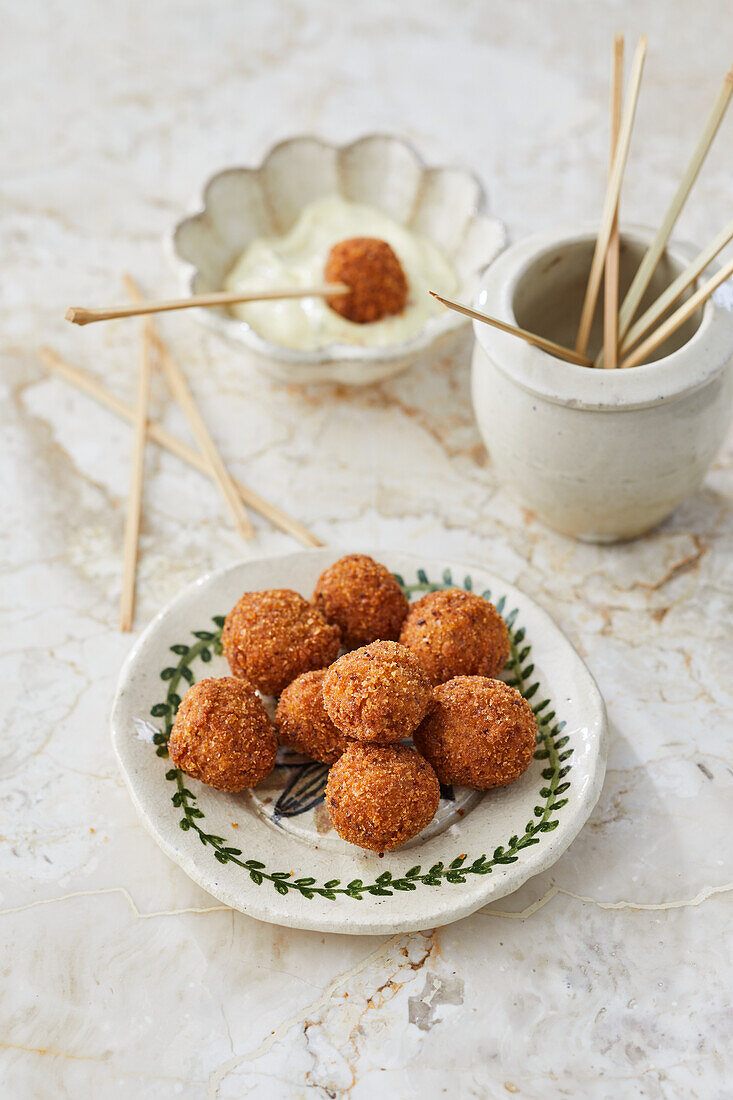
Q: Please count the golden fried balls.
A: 9